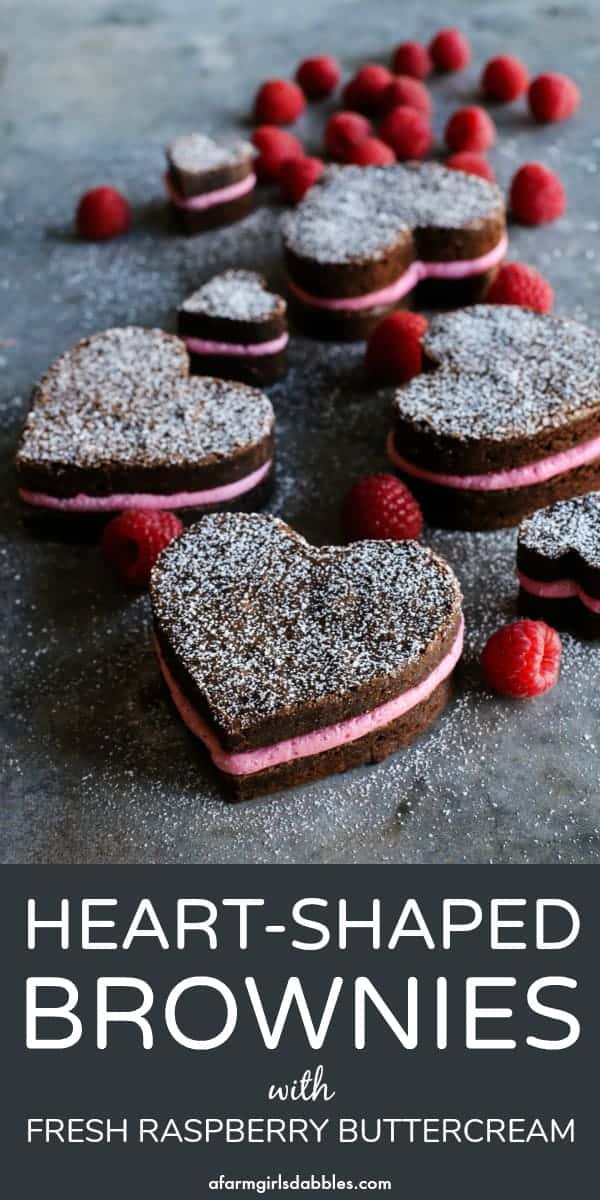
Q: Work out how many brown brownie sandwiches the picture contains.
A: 7